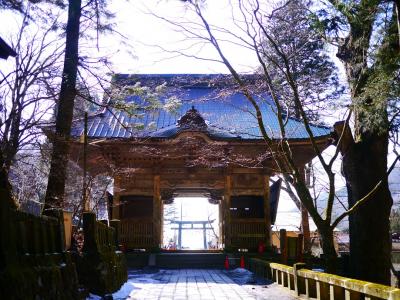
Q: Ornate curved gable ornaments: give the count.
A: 1